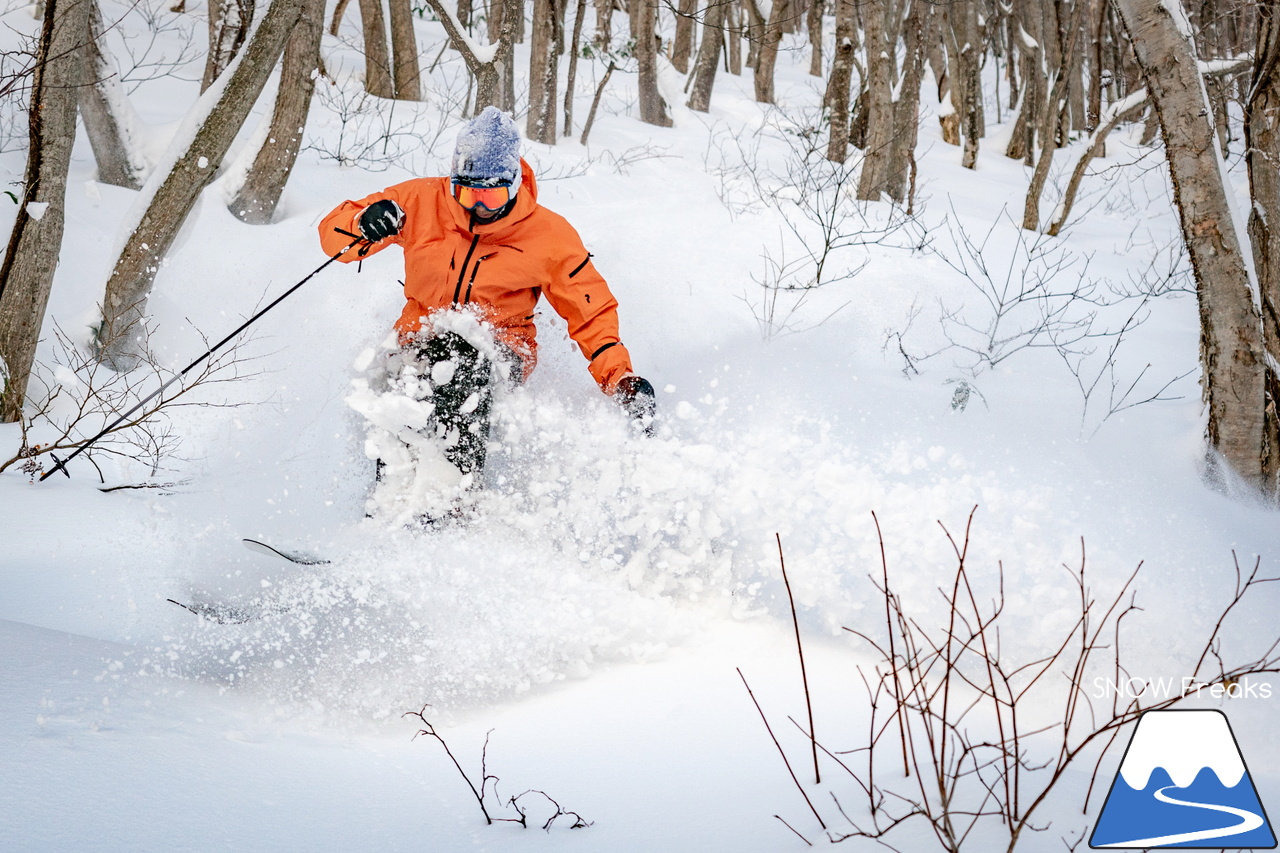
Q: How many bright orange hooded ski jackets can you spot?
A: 1